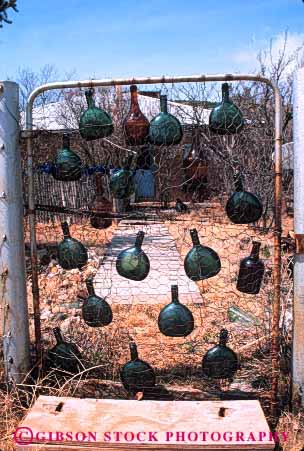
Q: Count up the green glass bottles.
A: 14